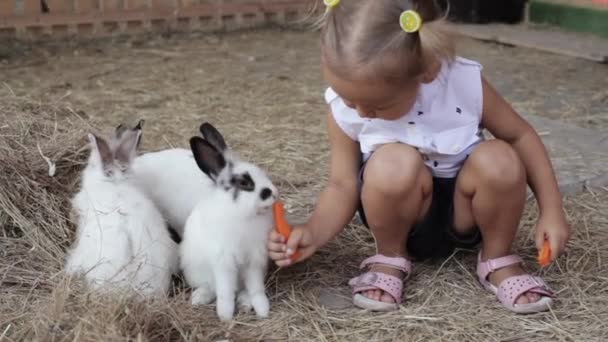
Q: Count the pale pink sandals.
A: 2